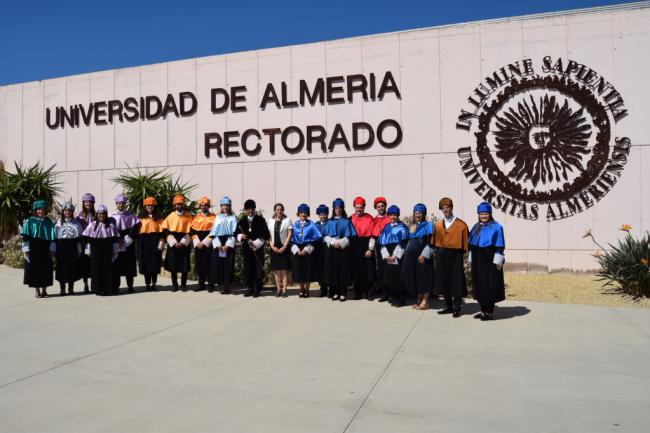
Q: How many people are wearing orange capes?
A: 3